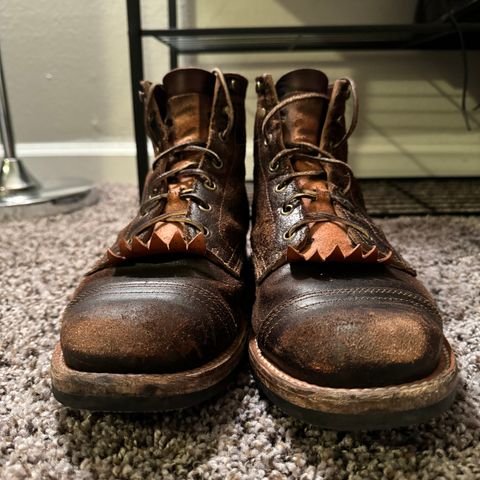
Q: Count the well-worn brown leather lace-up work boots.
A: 2